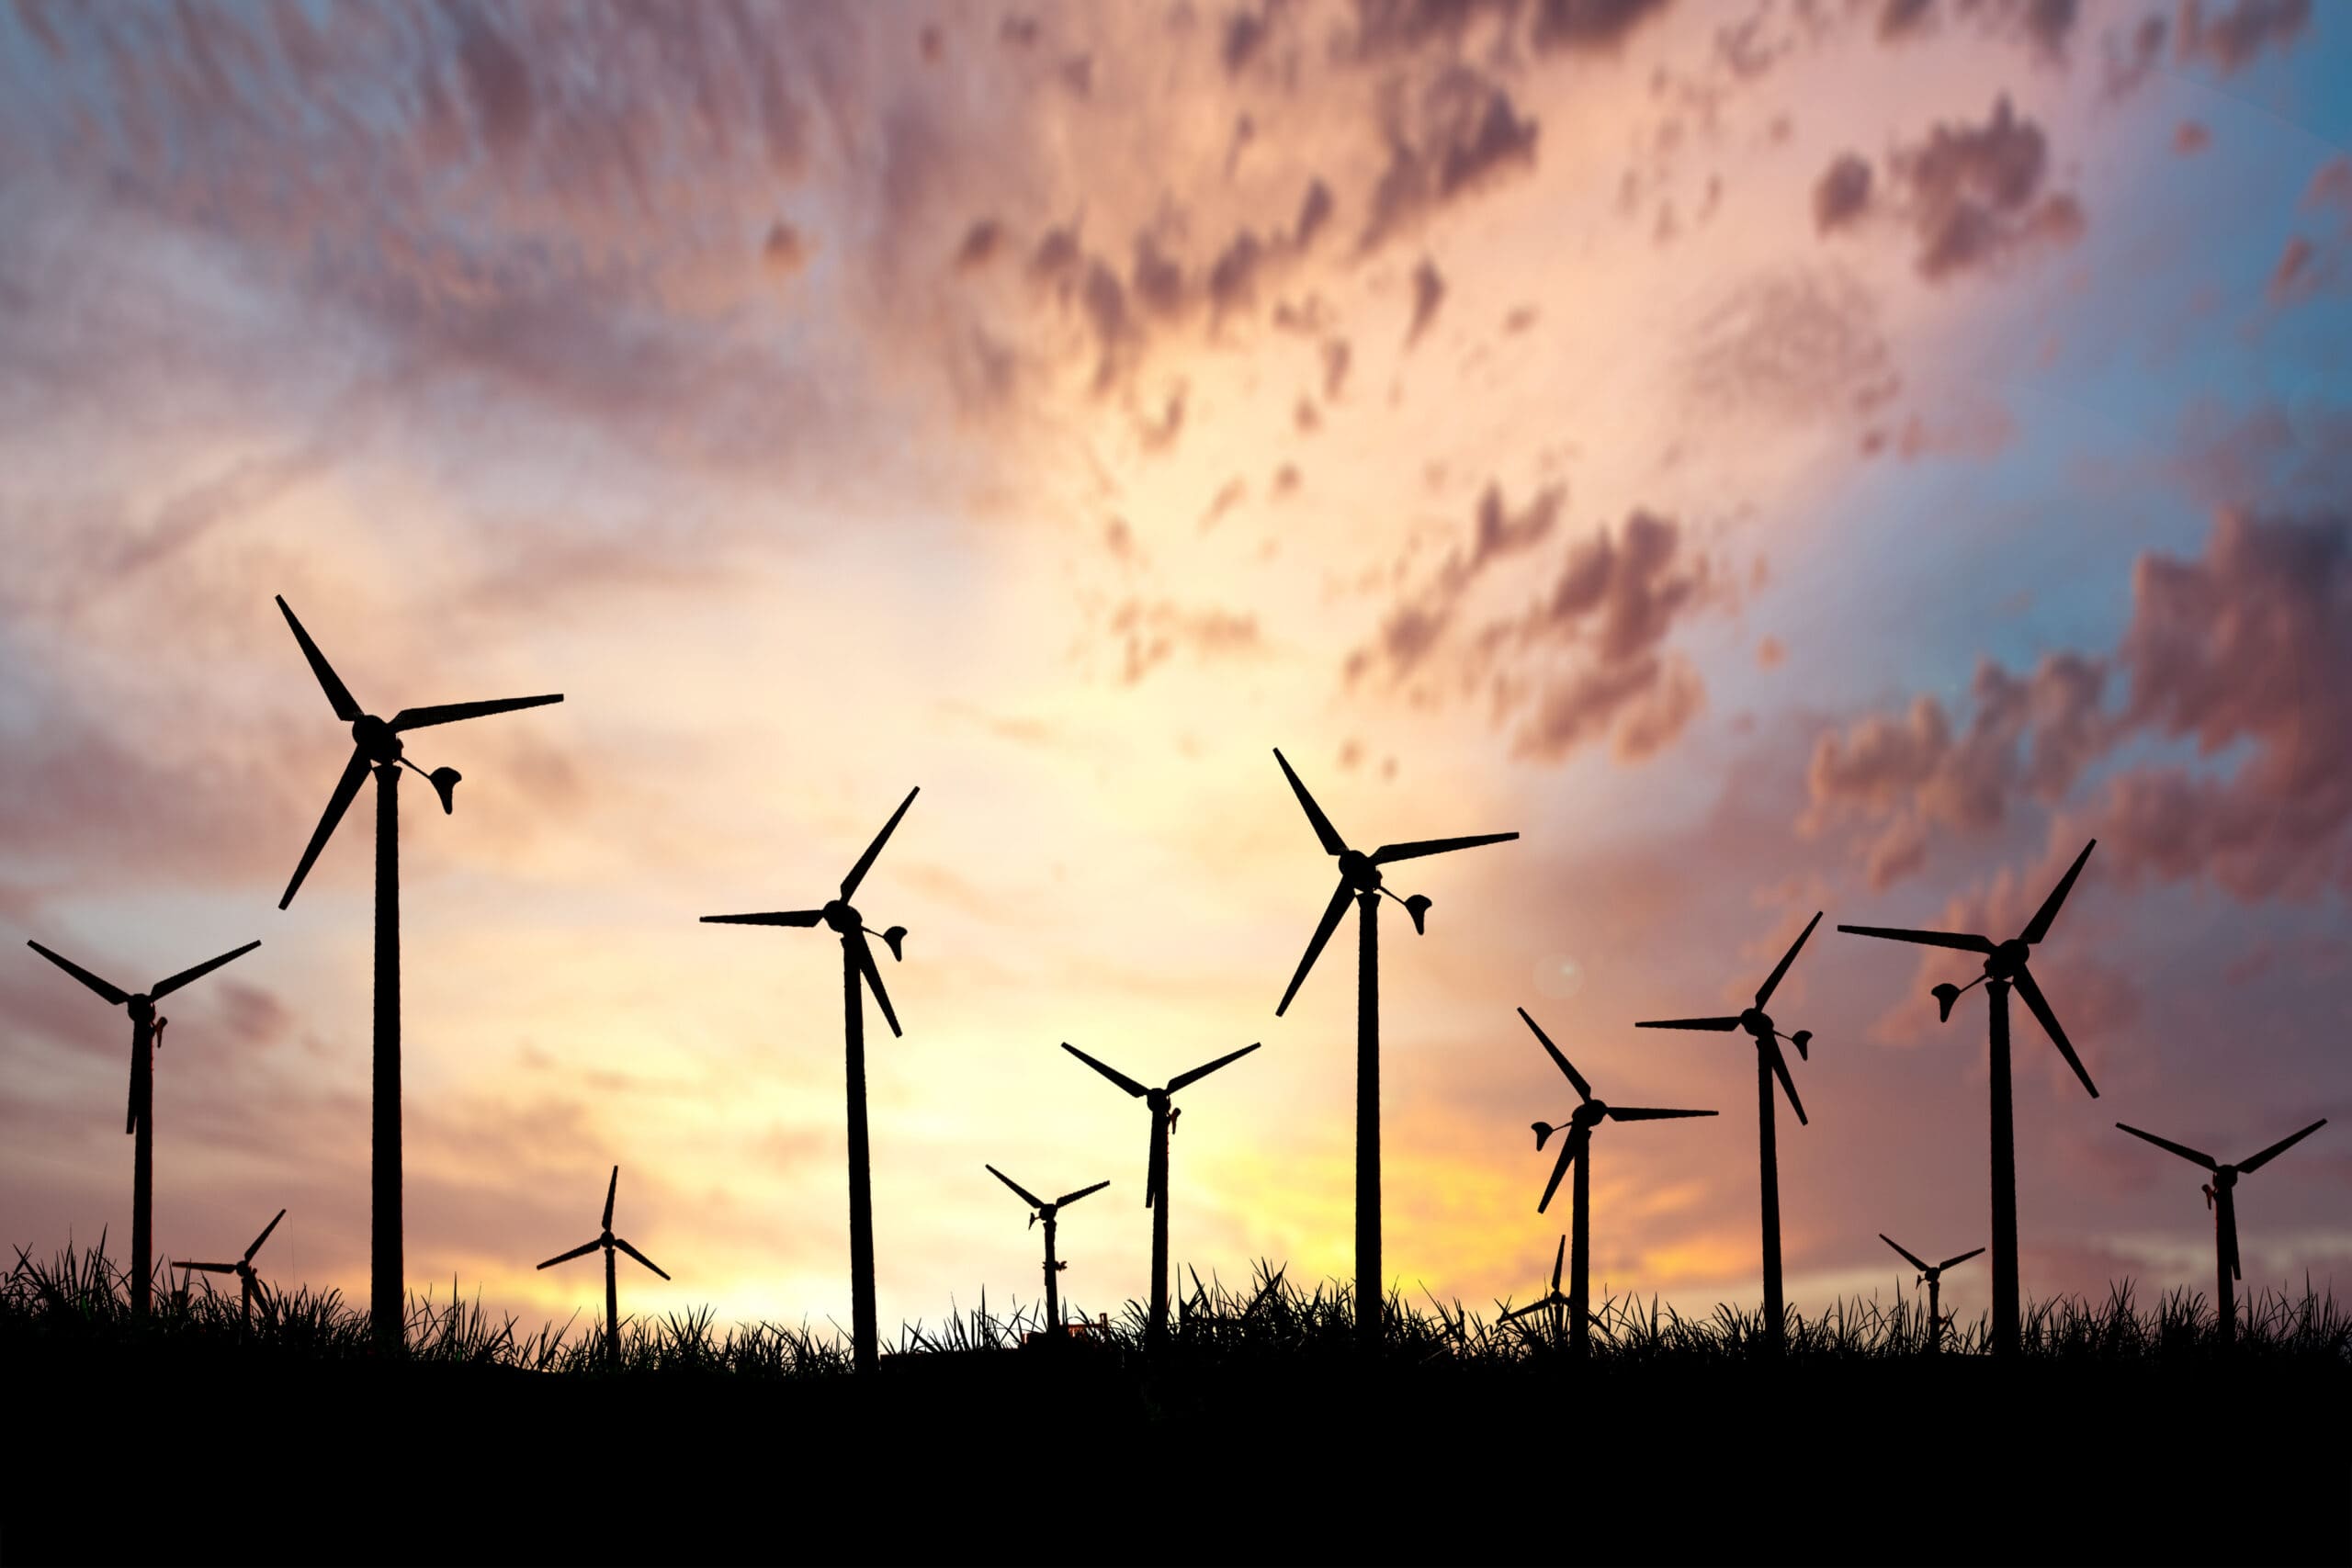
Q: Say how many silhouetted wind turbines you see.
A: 14